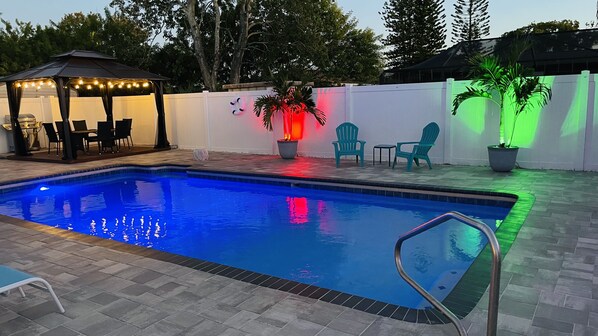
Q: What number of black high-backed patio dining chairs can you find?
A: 6